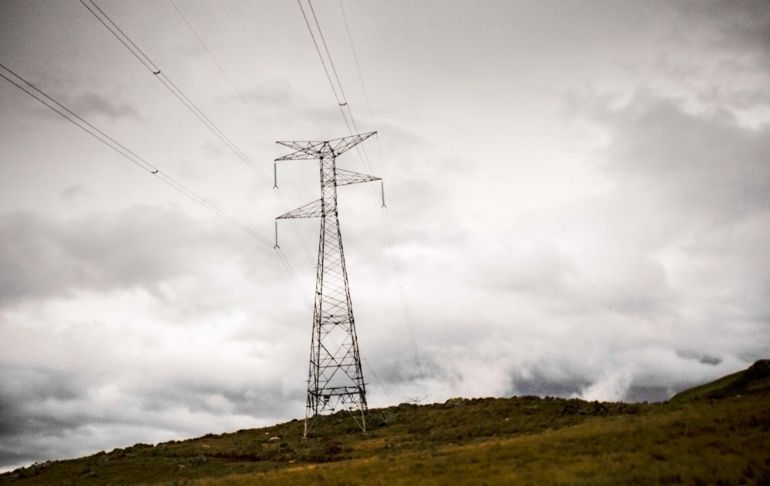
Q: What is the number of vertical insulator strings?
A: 3